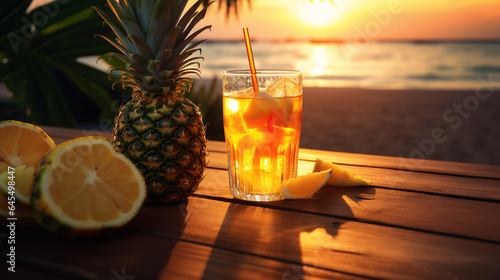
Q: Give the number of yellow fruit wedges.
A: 2